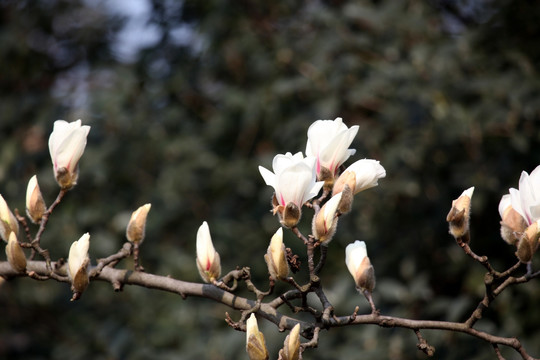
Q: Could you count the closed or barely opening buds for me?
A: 12